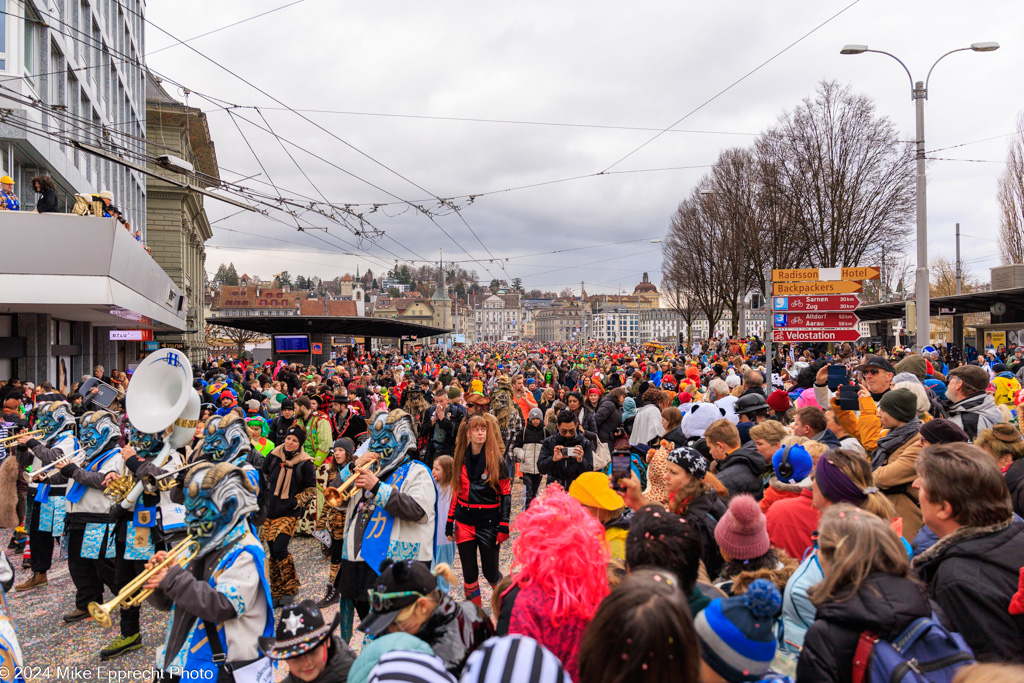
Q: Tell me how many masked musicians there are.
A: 6